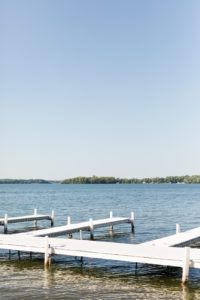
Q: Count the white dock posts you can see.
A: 11